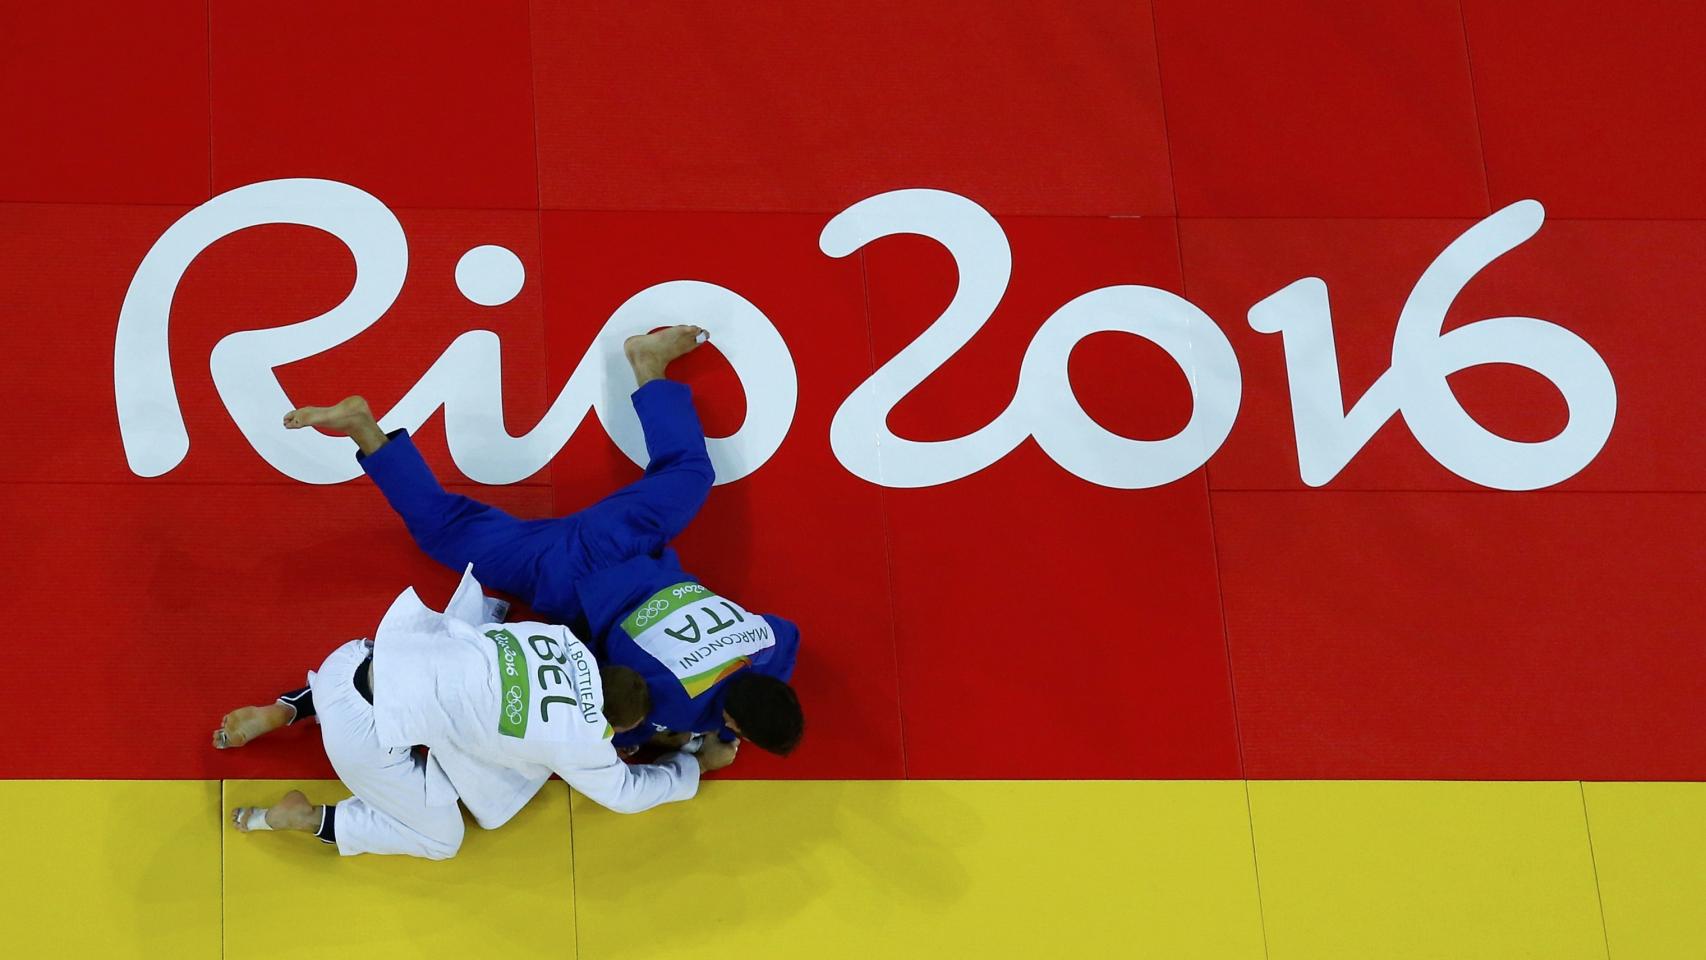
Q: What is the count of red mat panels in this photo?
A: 11